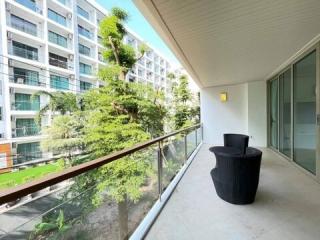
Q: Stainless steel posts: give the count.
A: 4